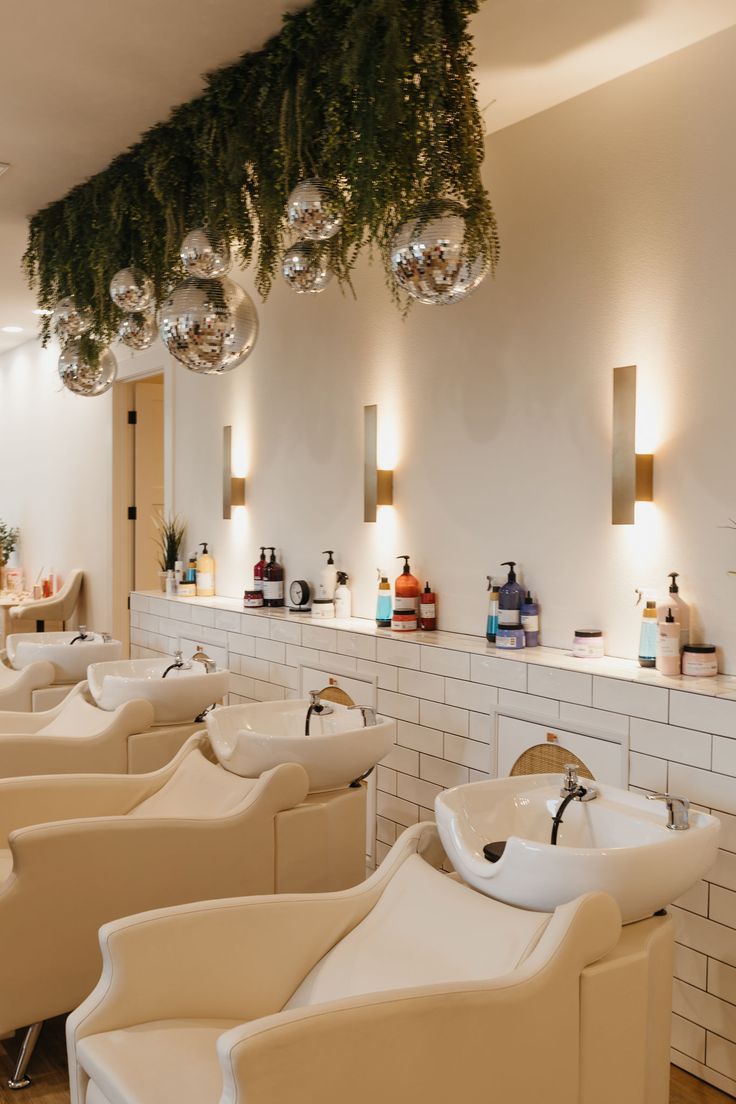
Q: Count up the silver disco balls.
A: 9